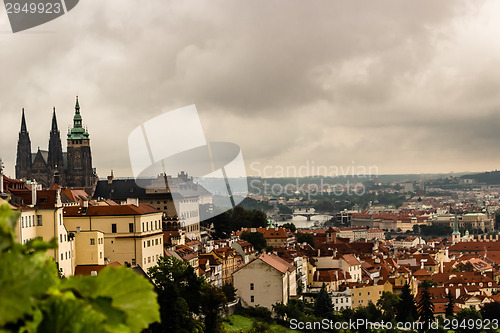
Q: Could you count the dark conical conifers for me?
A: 4